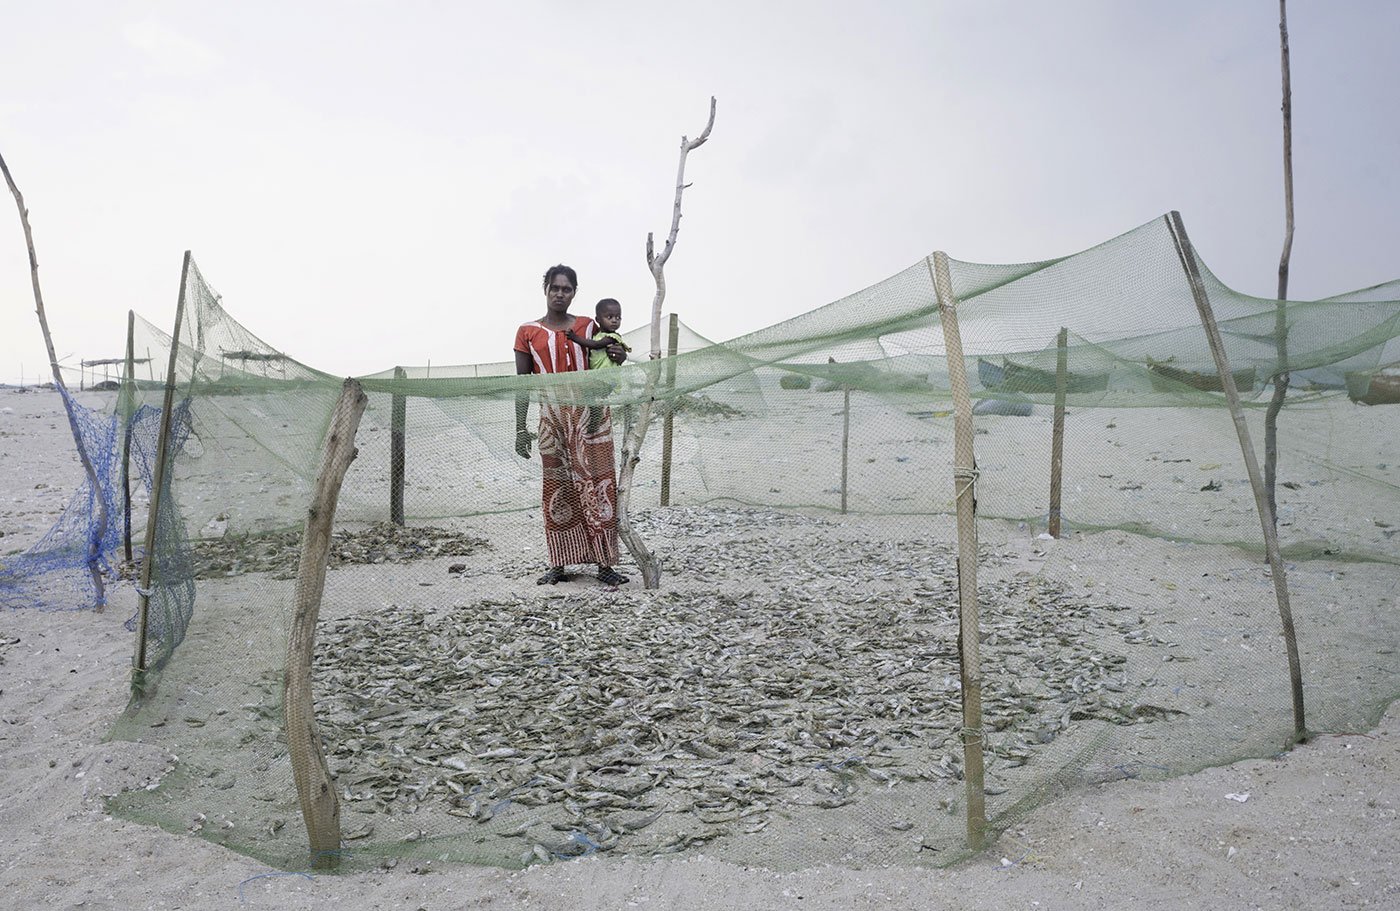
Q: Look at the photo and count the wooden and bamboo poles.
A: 12